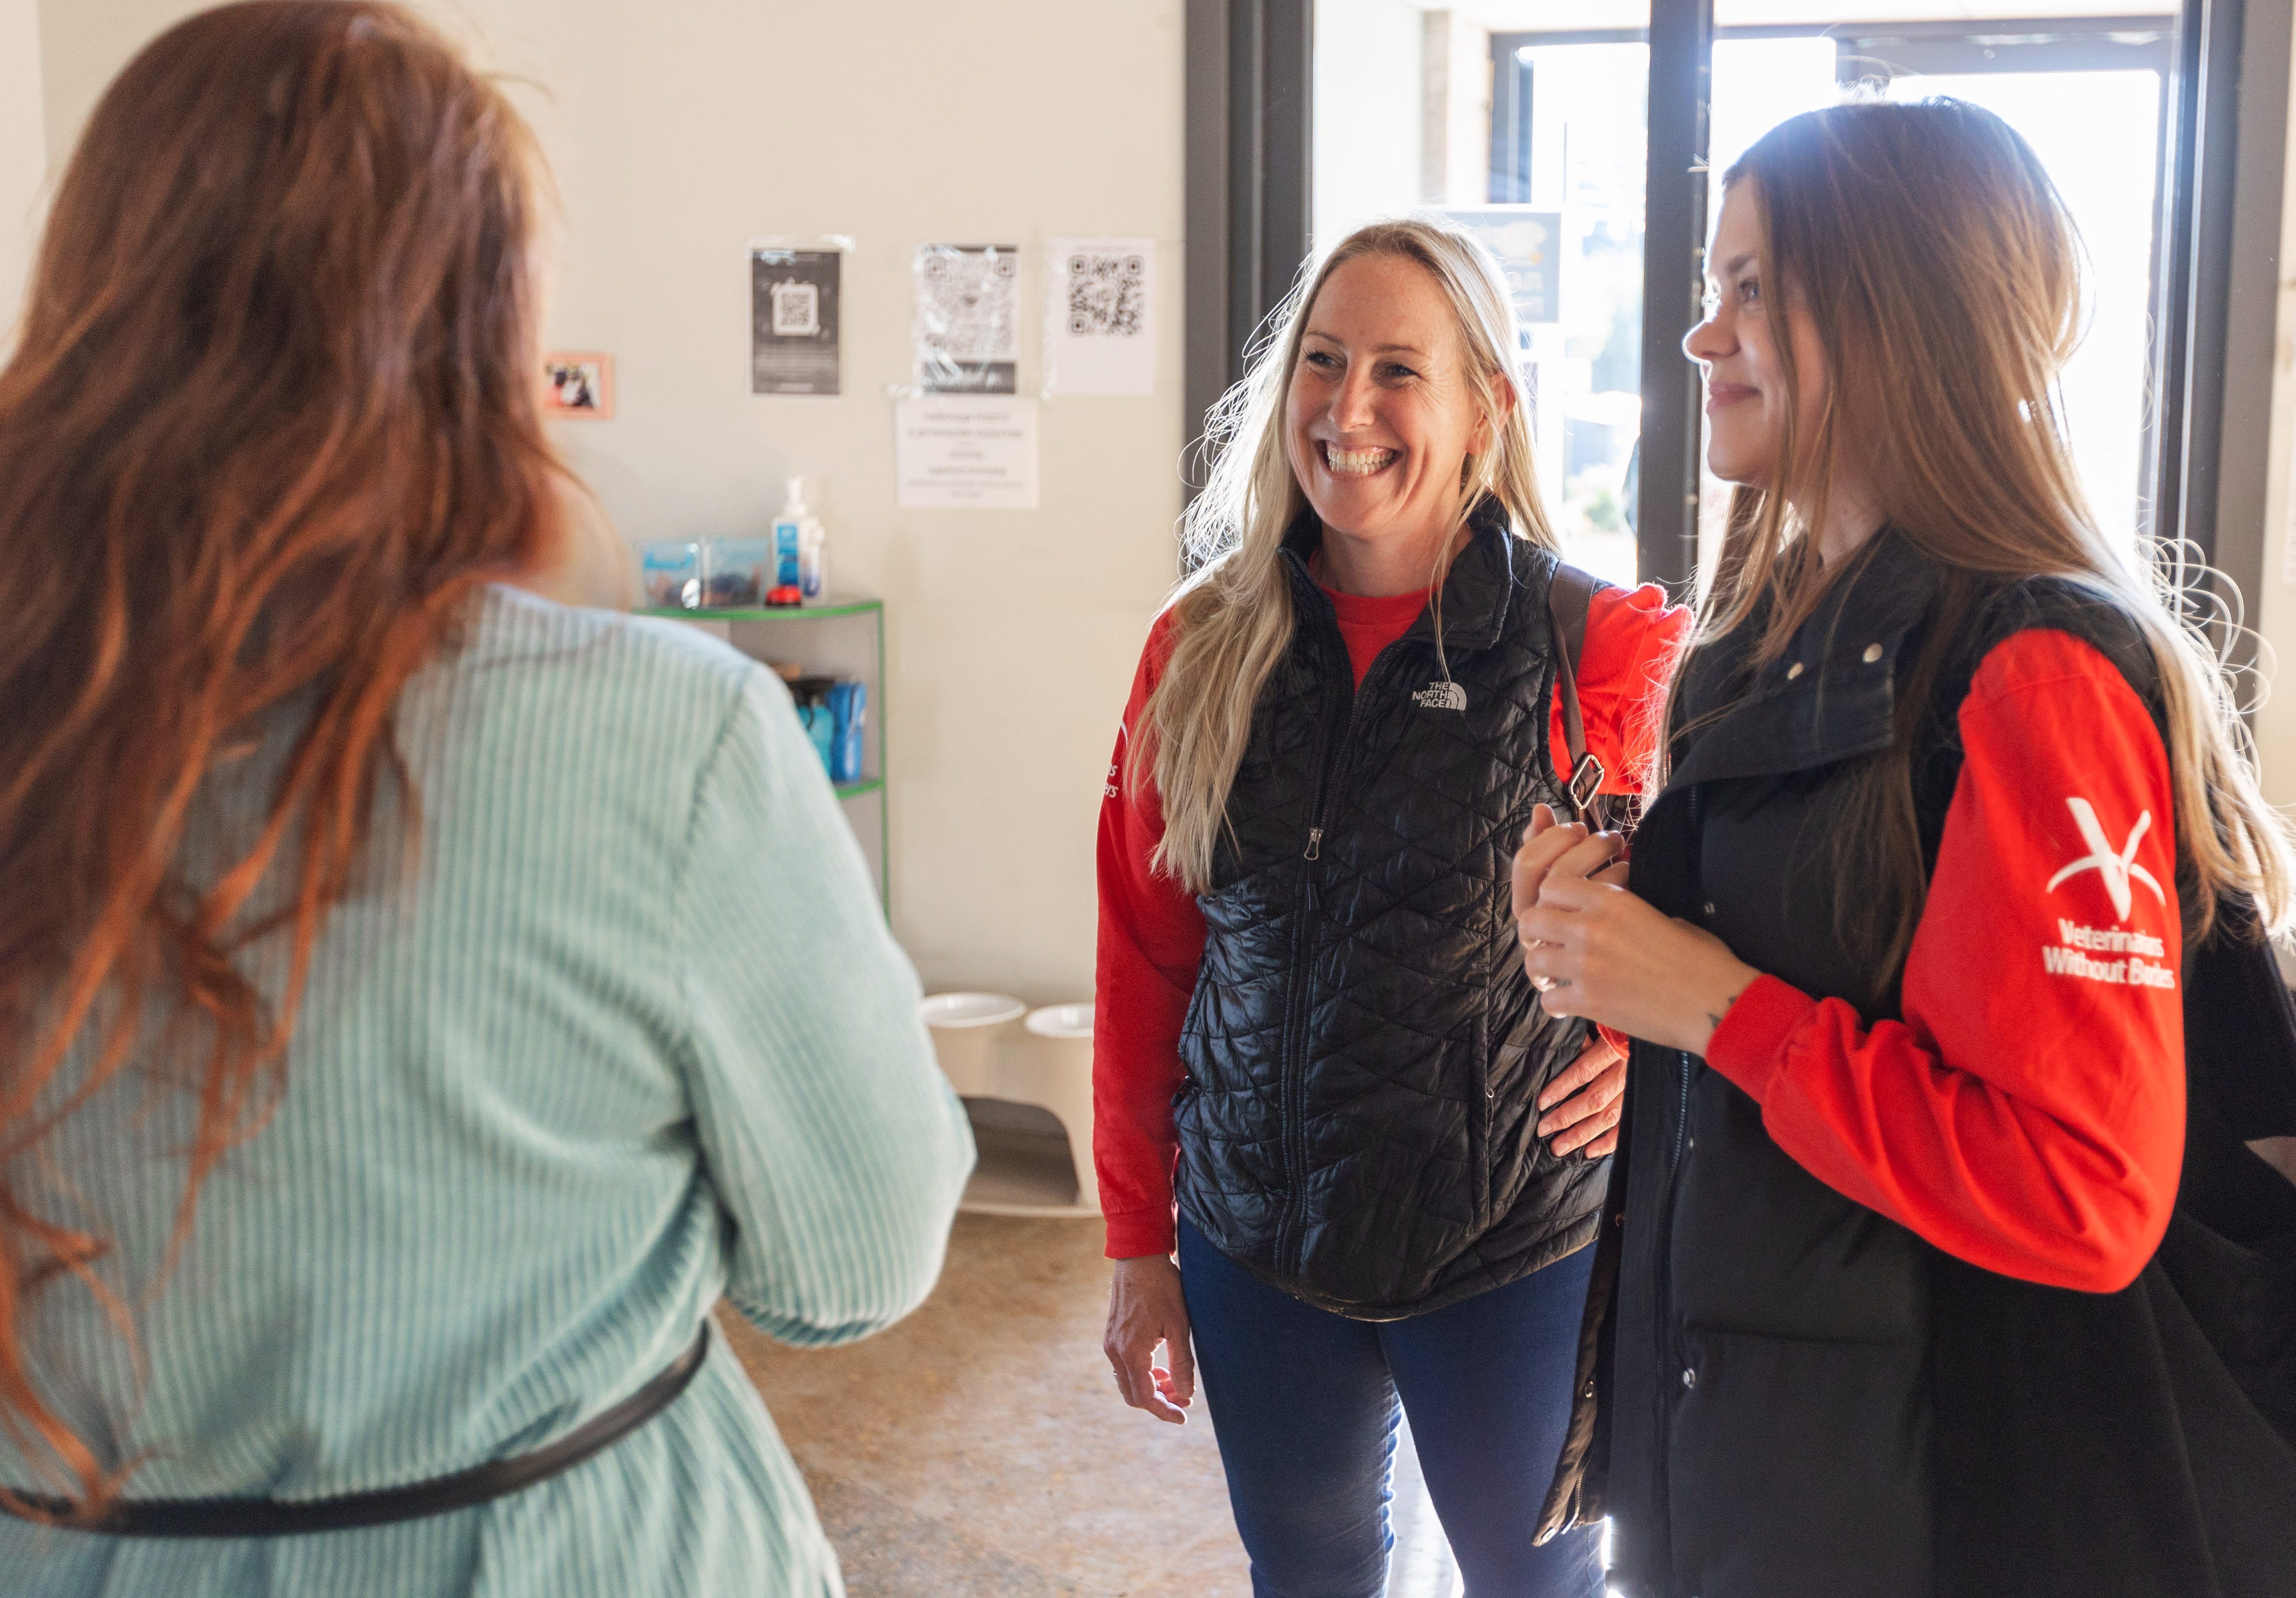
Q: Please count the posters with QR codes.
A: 3